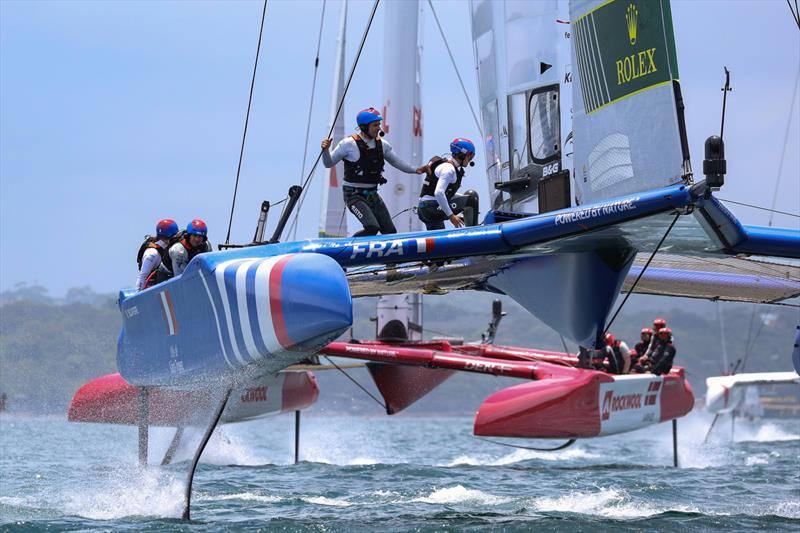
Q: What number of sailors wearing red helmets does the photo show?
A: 4